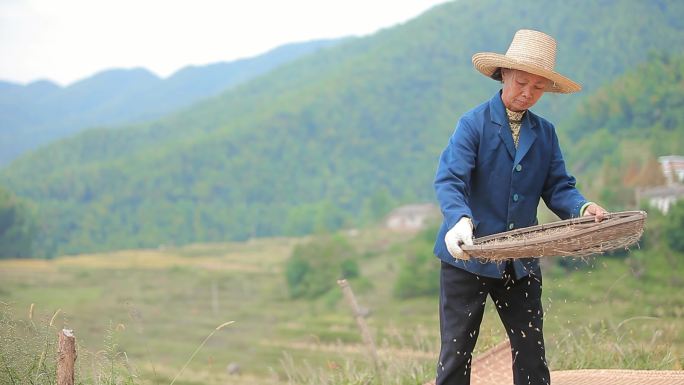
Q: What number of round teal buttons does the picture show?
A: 3